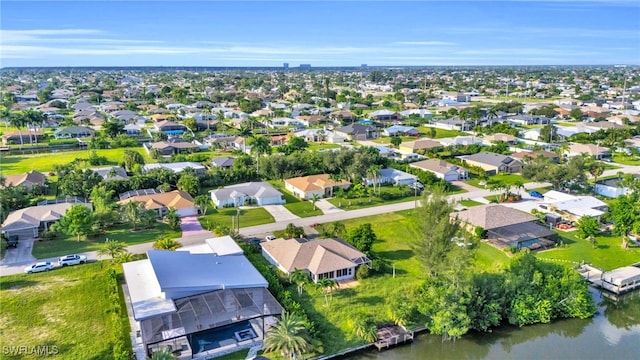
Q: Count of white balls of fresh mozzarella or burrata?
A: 0